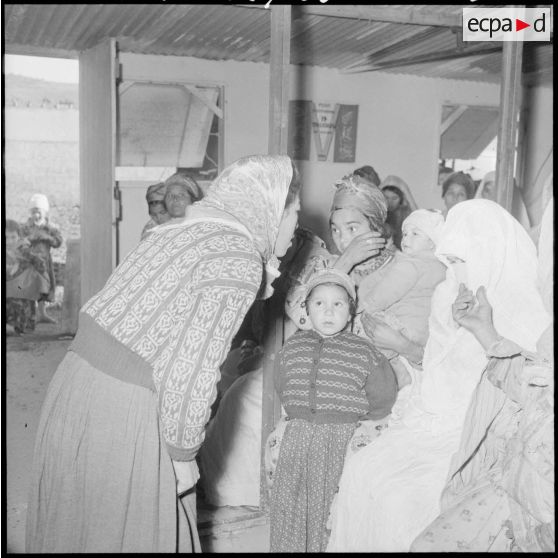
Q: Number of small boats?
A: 0